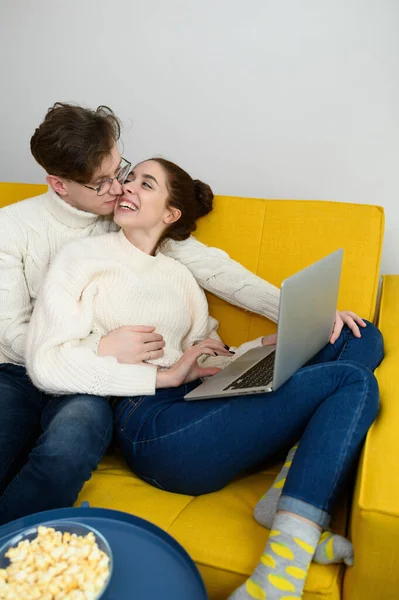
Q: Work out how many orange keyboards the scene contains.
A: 0